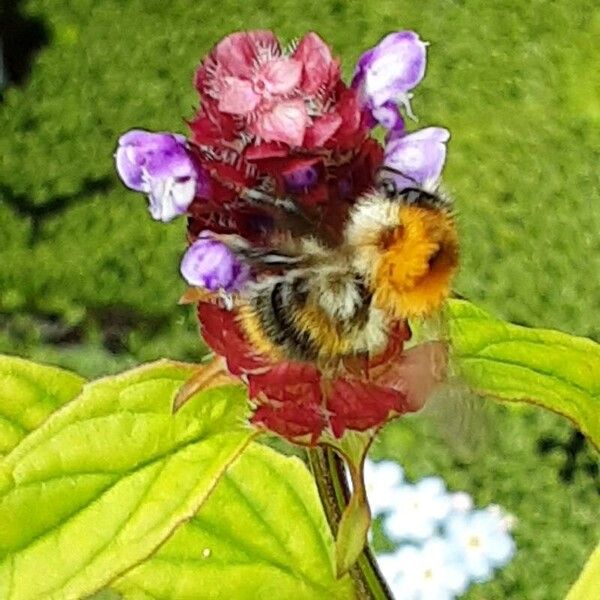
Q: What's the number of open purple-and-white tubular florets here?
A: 4